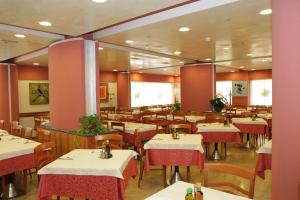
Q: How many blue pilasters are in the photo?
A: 0